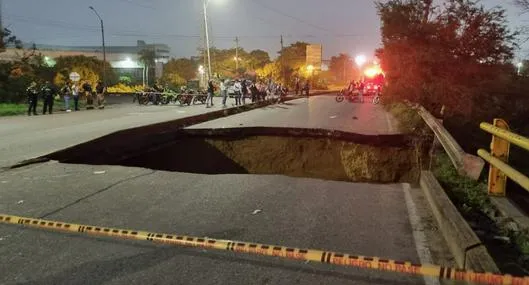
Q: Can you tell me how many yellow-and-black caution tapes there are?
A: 1